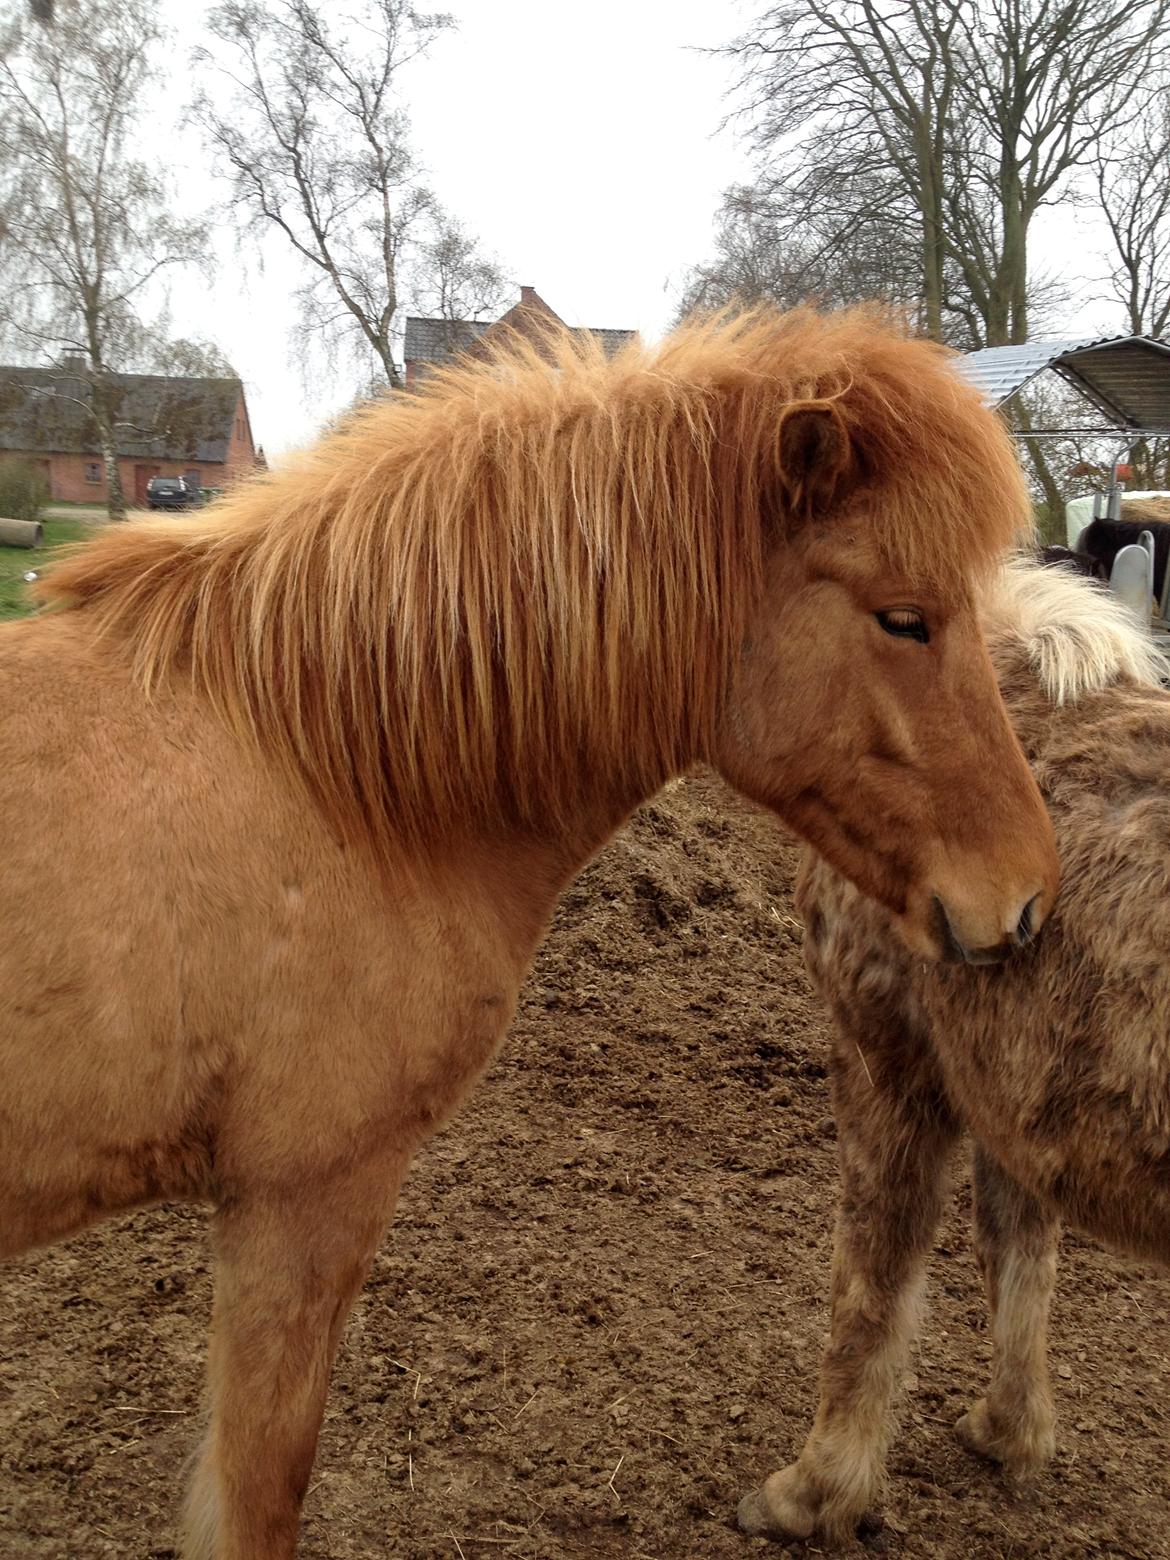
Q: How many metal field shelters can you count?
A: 1